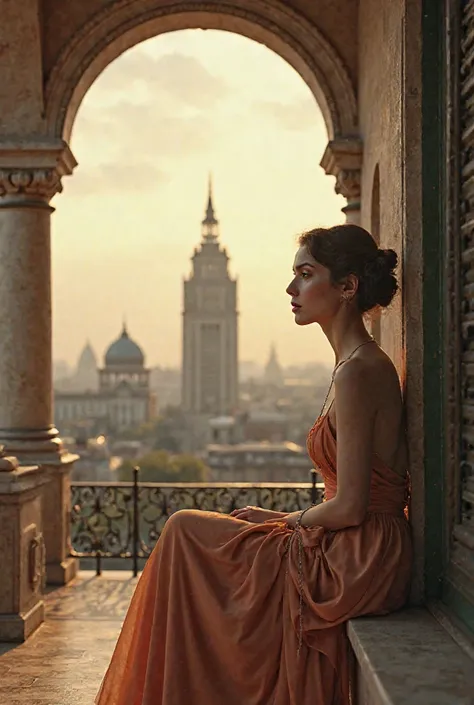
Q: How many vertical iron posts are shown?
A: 2